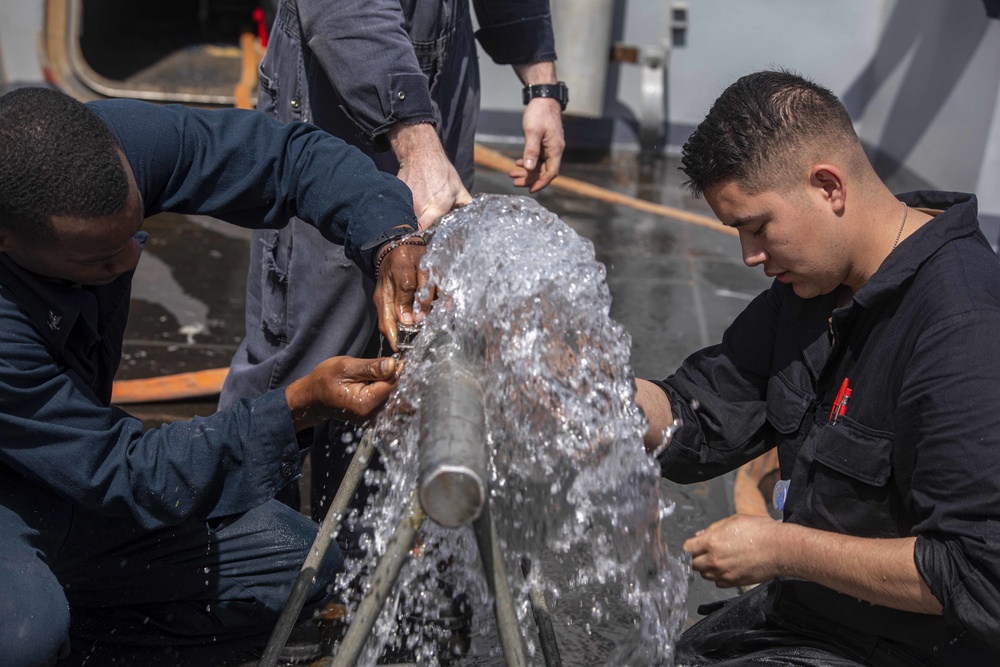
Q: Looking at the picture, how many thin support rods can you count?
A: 4